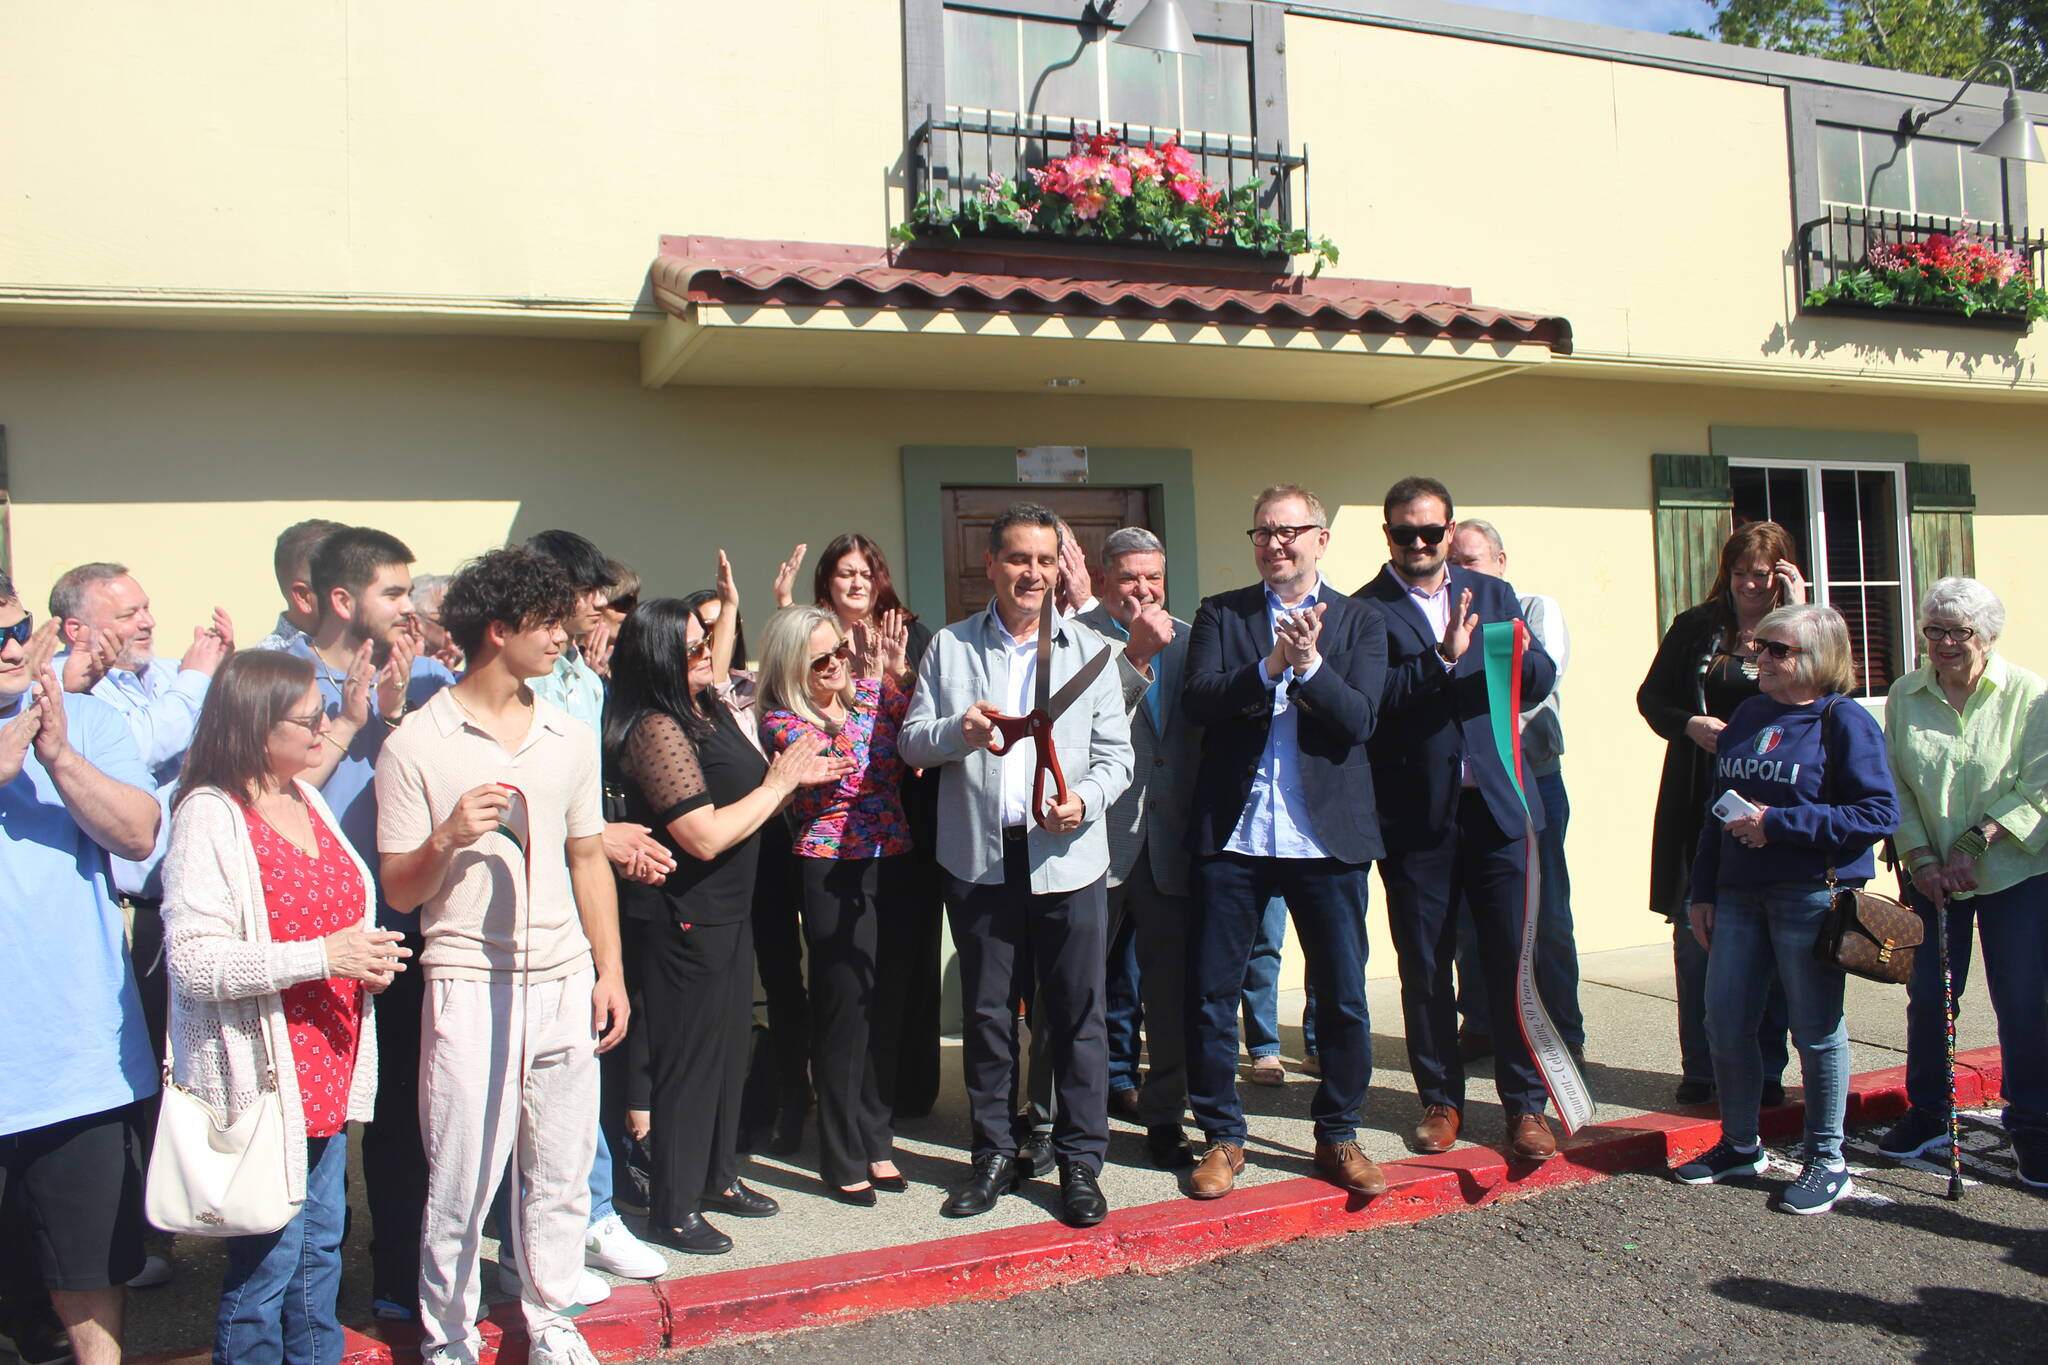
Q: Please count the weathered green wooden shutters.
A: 2